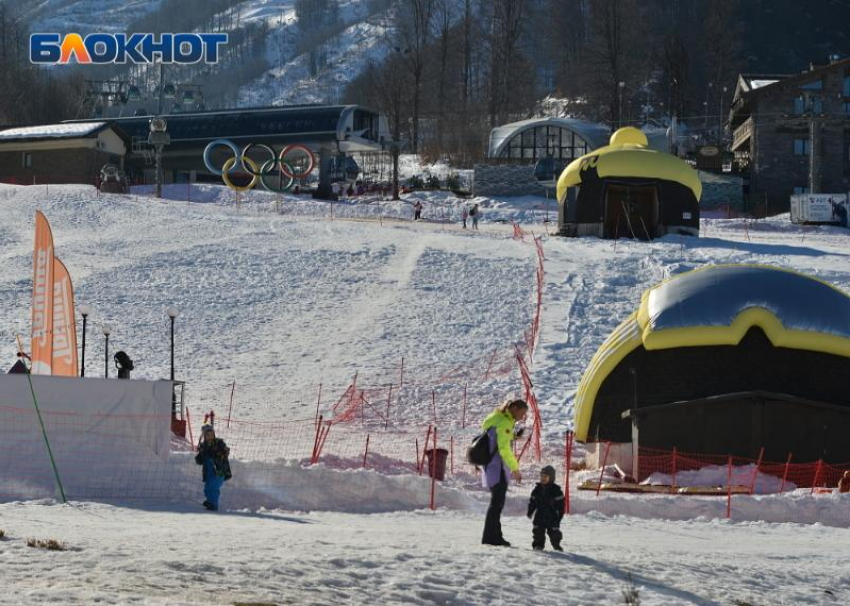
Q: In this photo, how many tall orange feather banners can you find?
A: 2